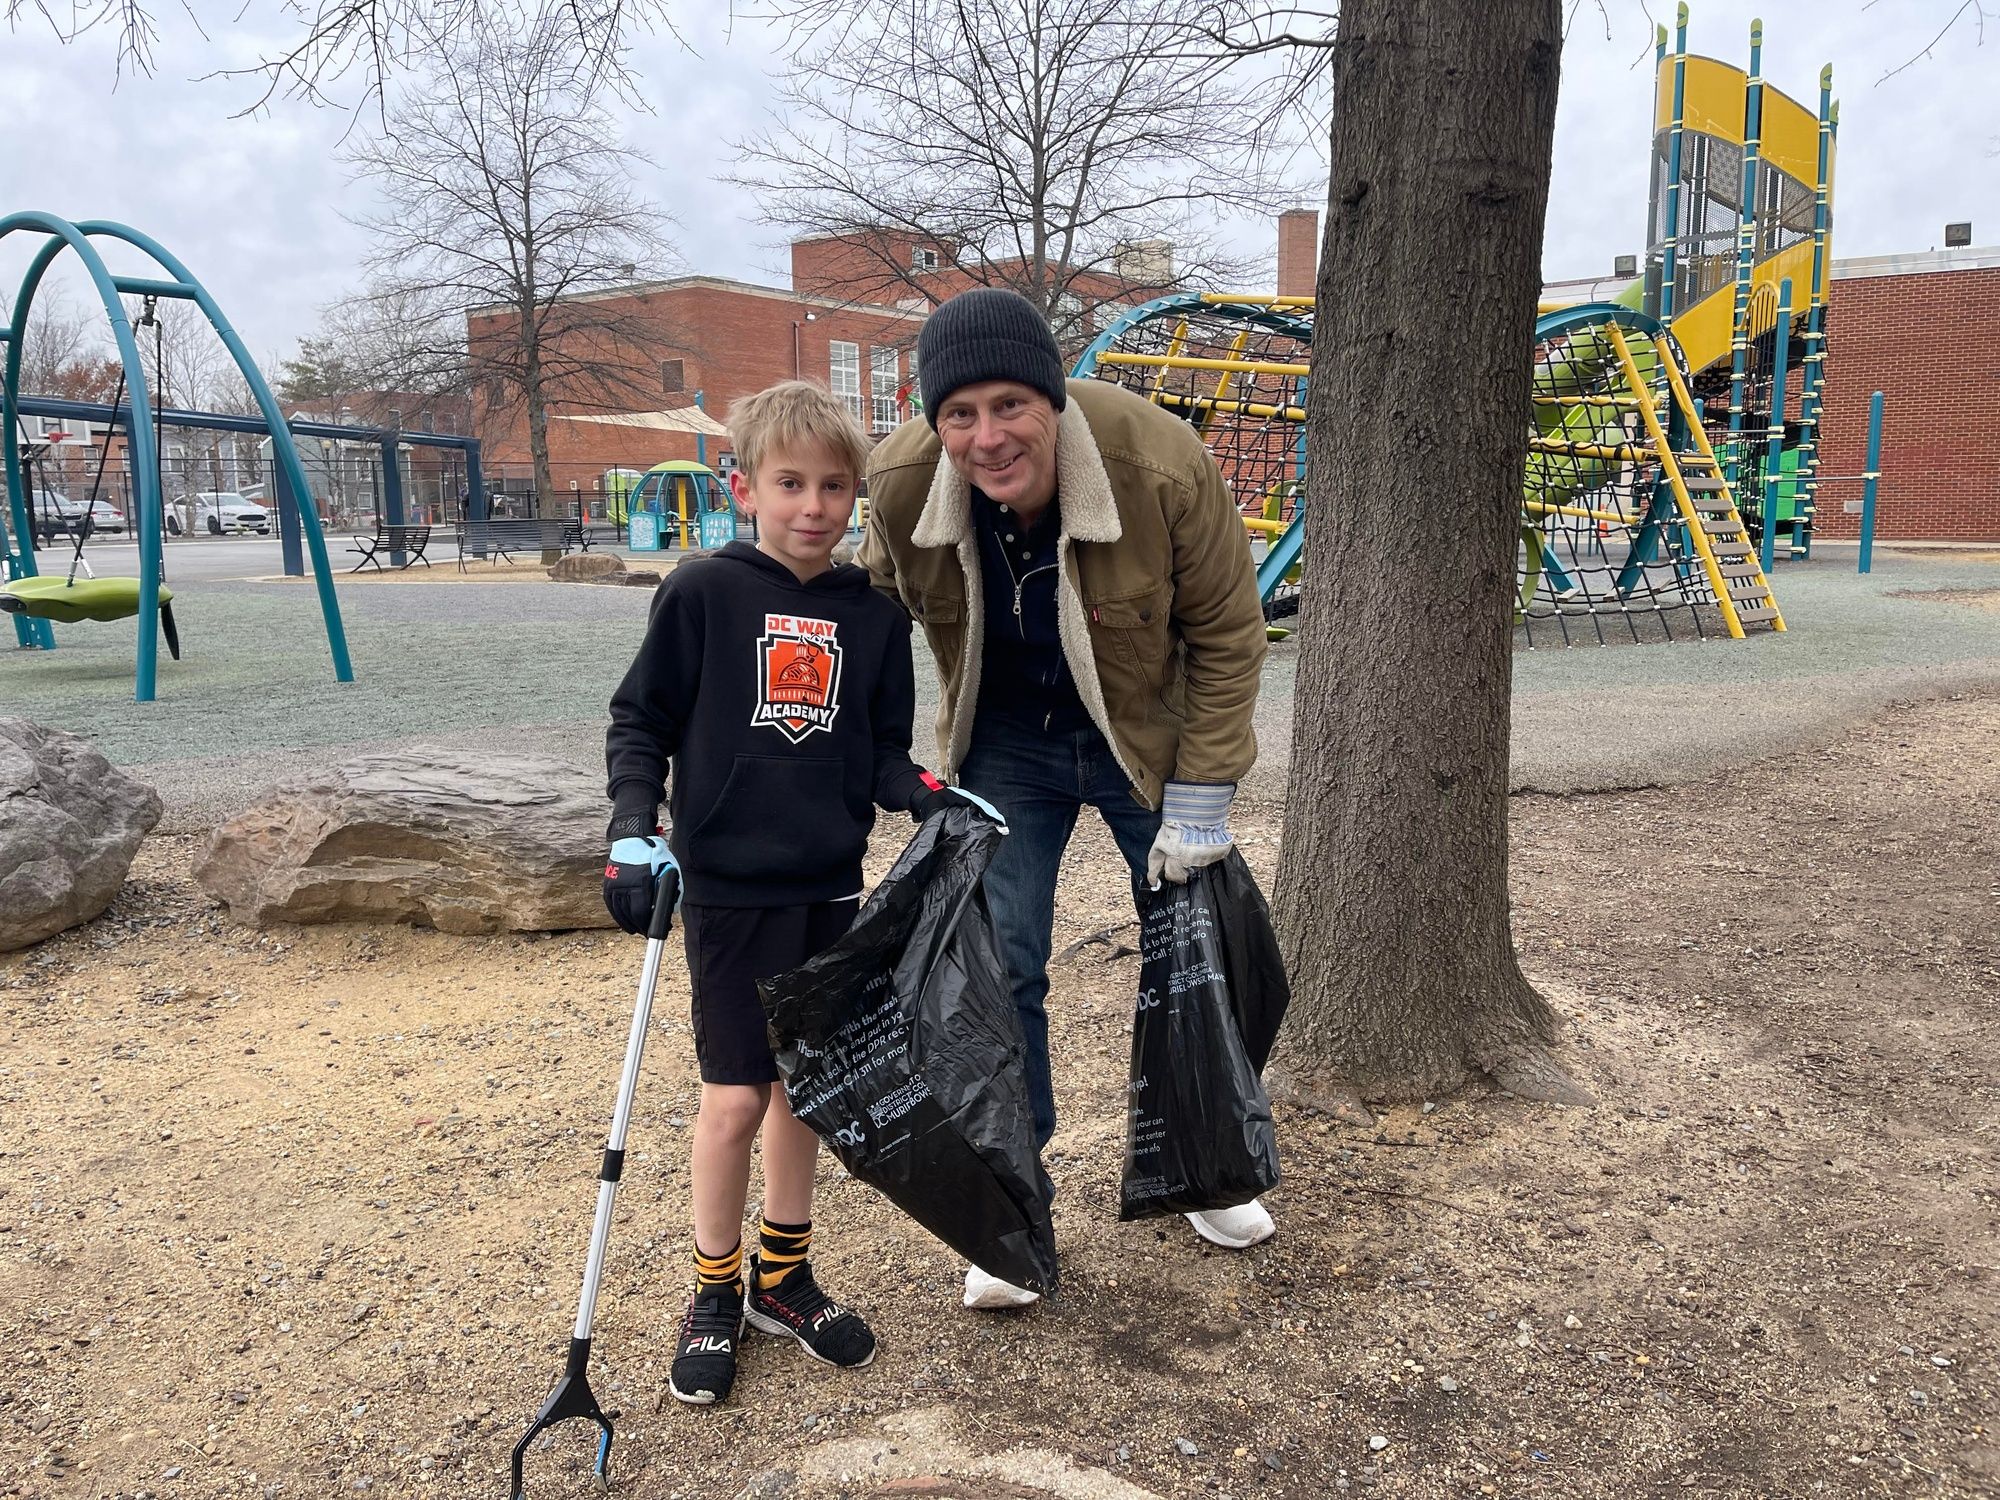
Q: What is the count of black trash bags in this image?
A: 2